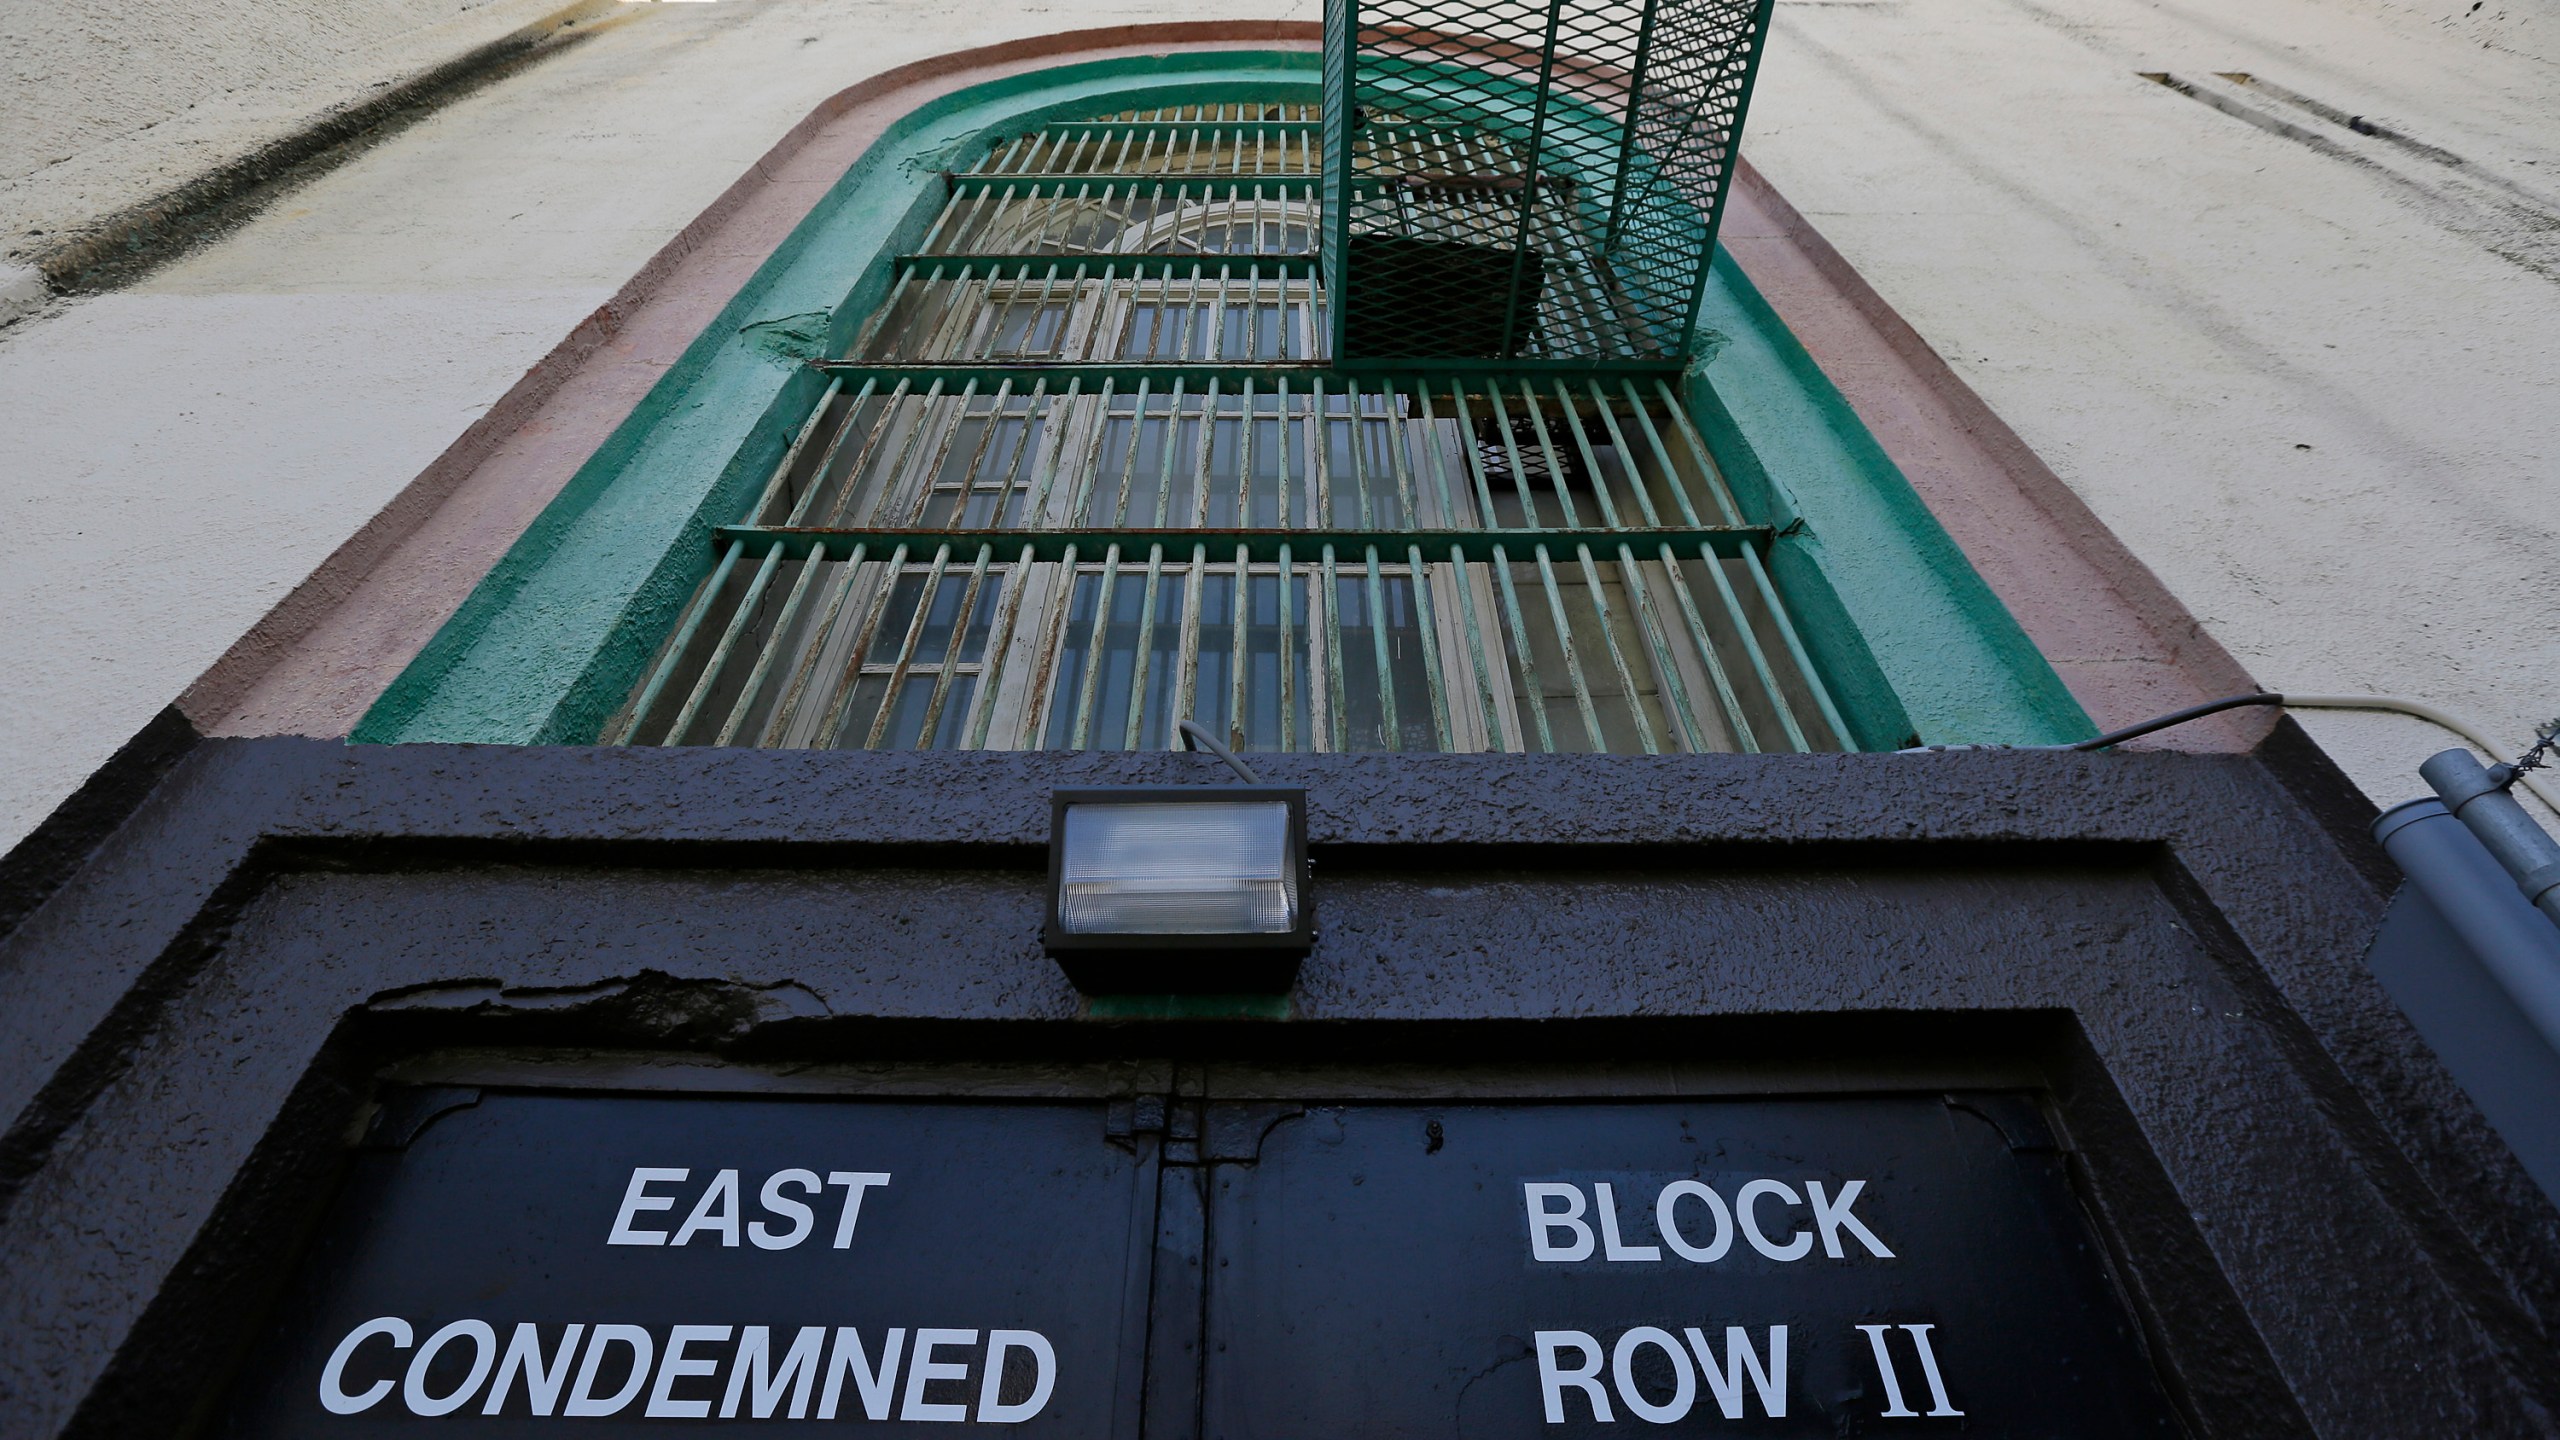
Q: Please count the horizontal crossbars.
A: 5